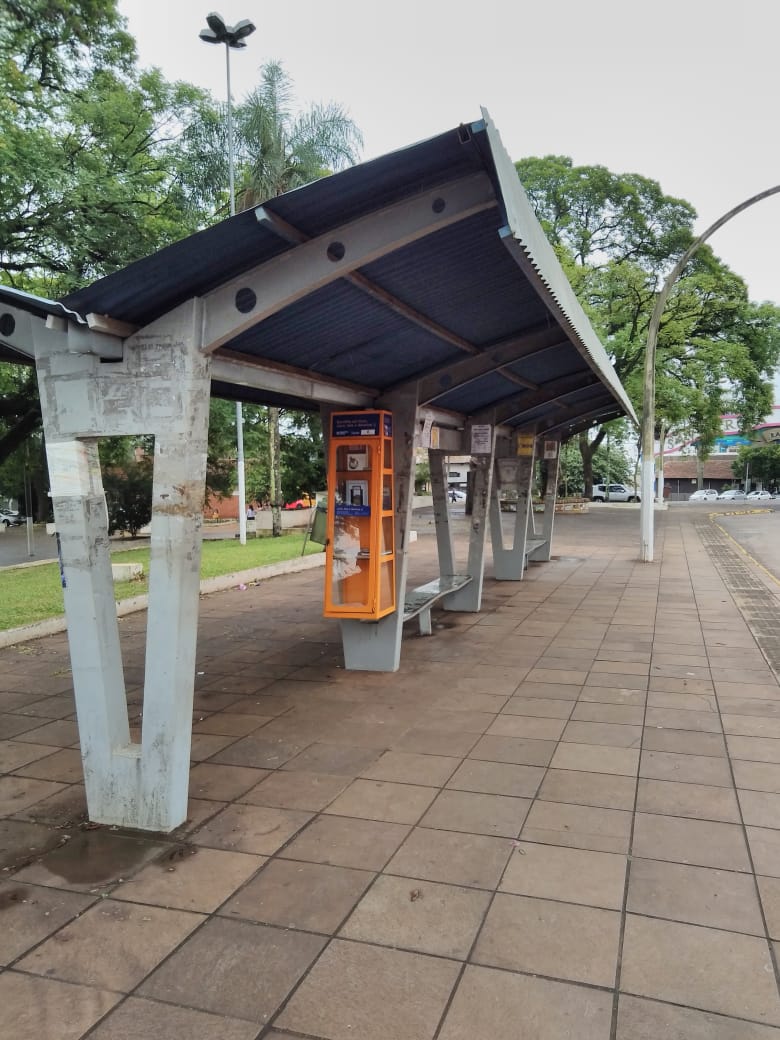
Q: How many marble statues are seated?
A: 0